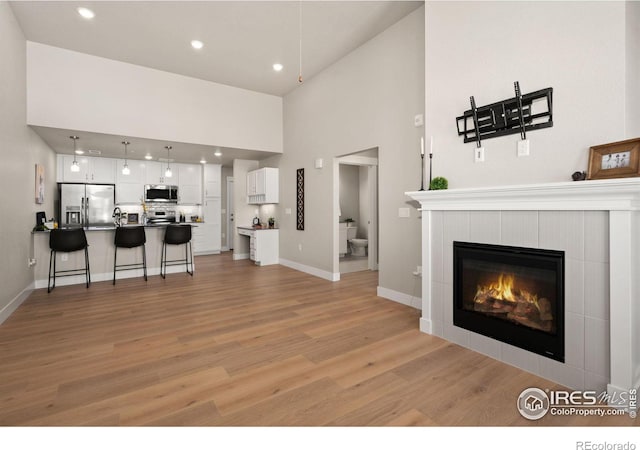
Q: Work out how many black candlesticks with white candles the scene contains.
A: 2